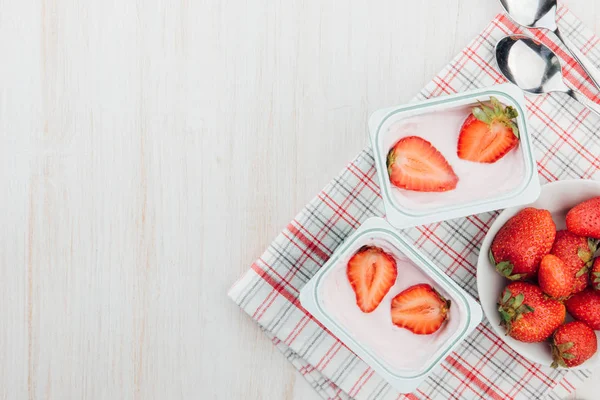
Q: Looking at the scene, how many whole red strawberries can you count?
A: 8